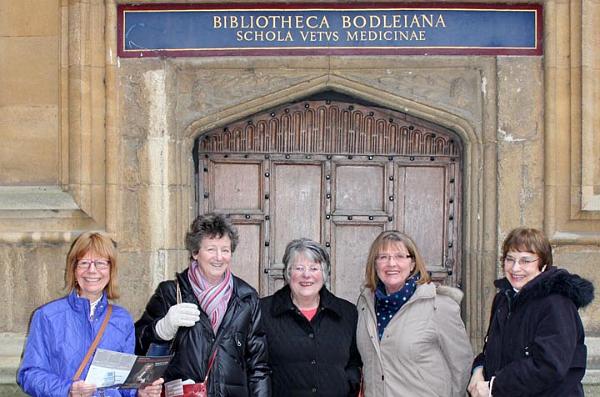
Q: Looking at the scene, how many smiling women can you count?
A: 5